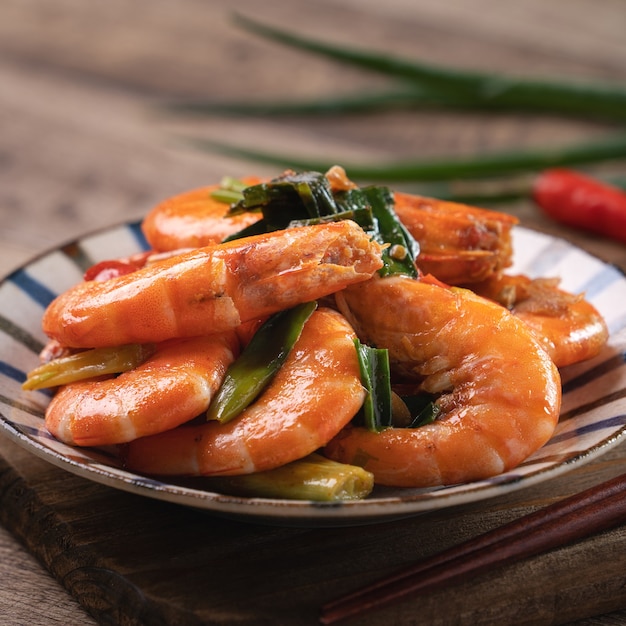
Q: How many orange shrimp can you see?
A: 7